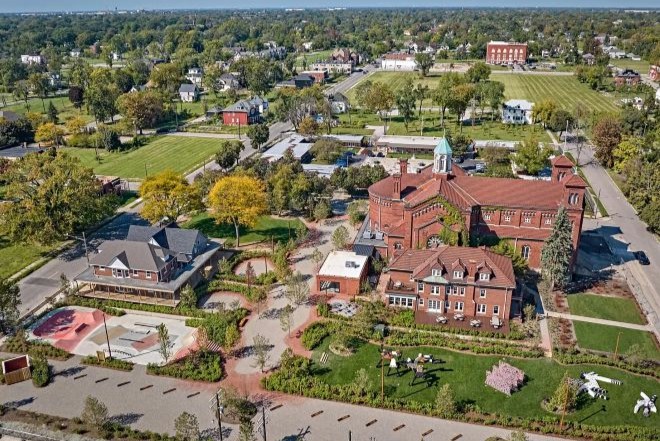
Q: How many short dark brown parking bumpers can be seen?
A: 13